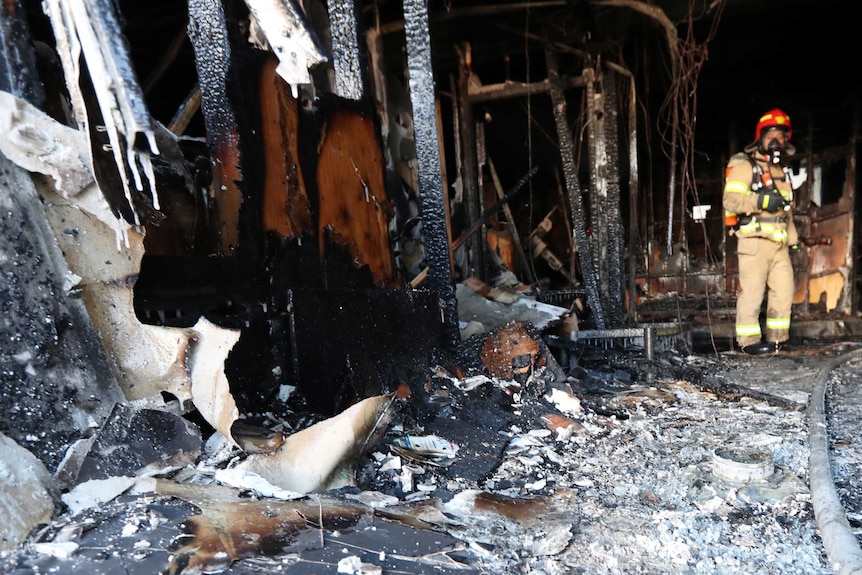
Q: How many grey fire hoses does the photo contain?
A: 1